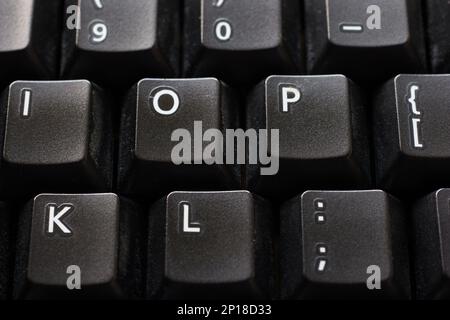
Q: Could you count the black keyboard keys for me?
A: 12